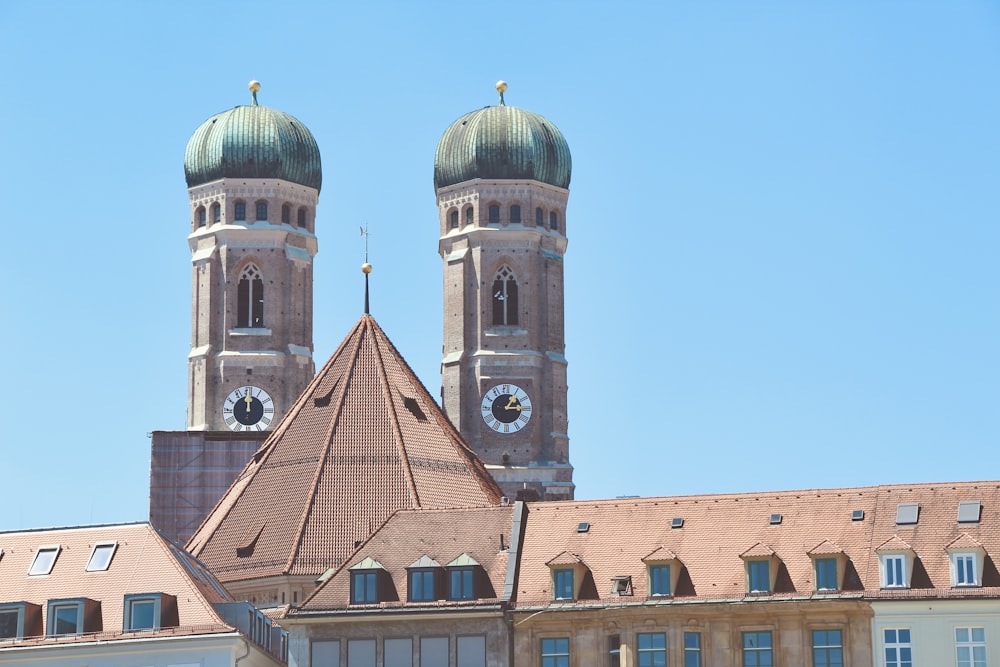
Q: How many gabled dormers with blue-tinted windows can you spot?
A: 9